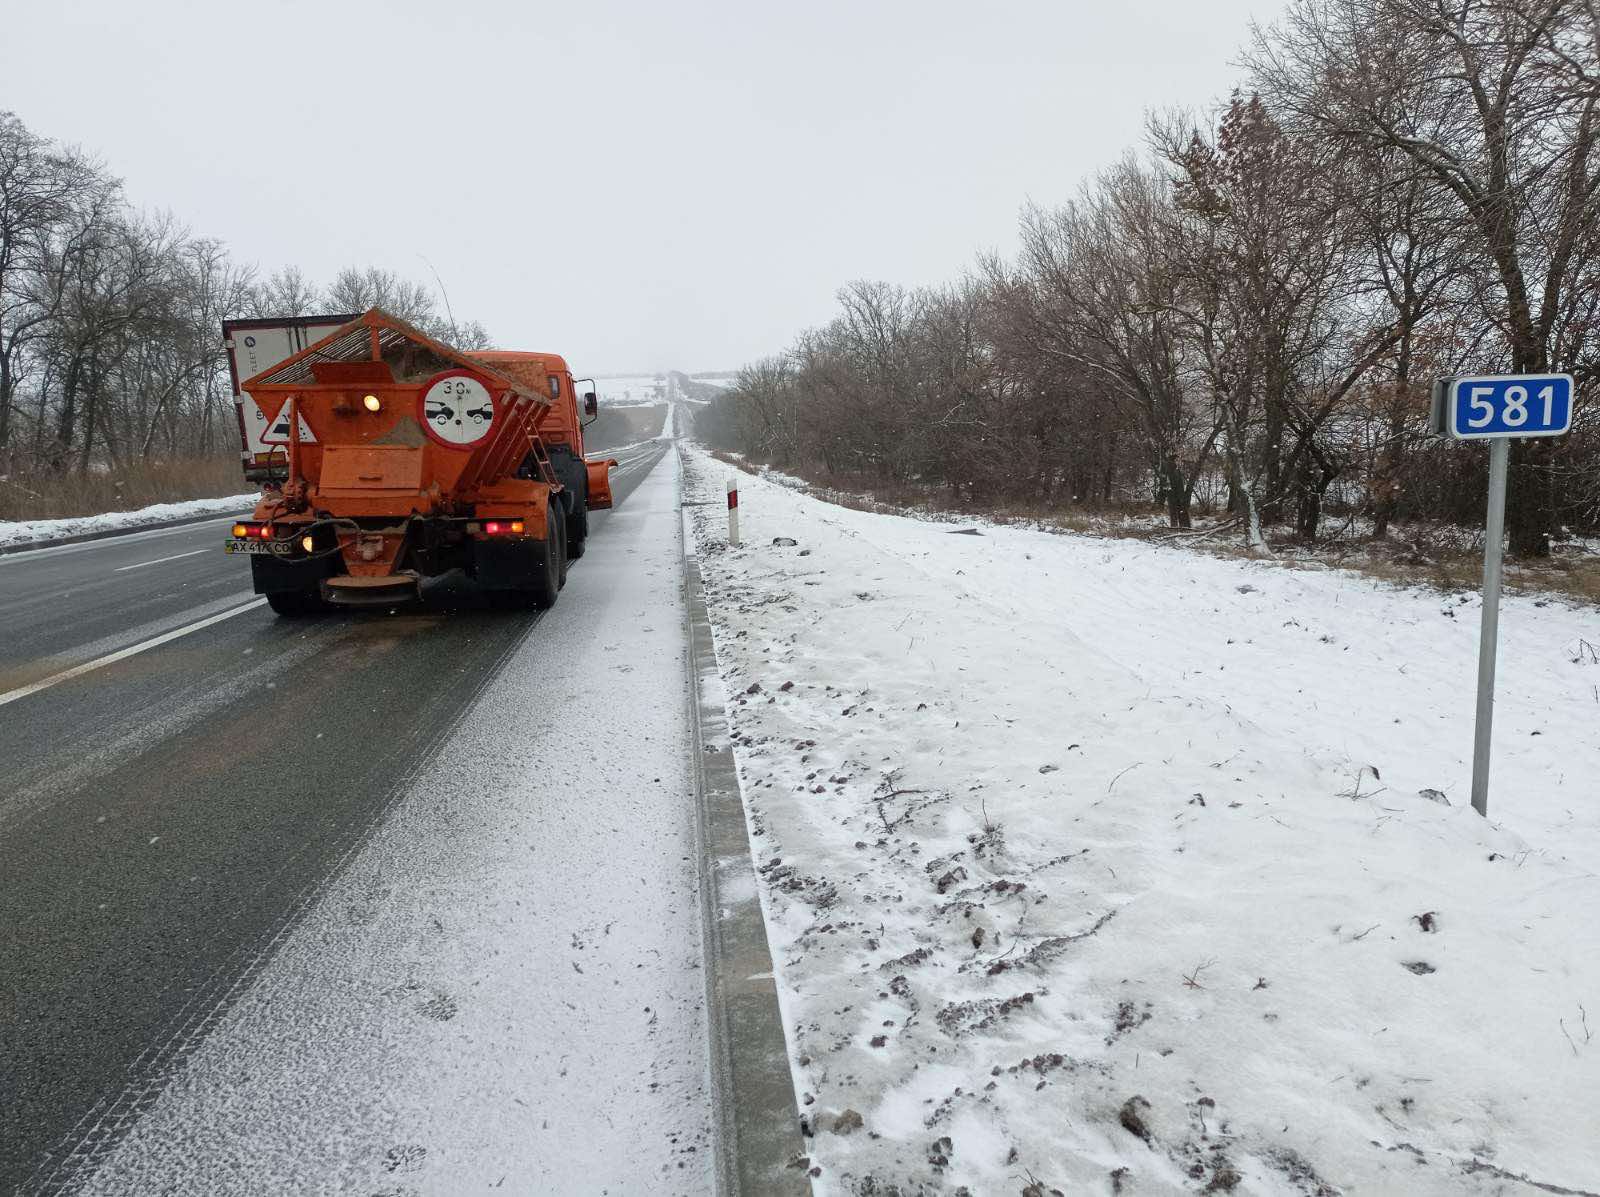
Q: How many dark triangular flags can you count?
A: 0